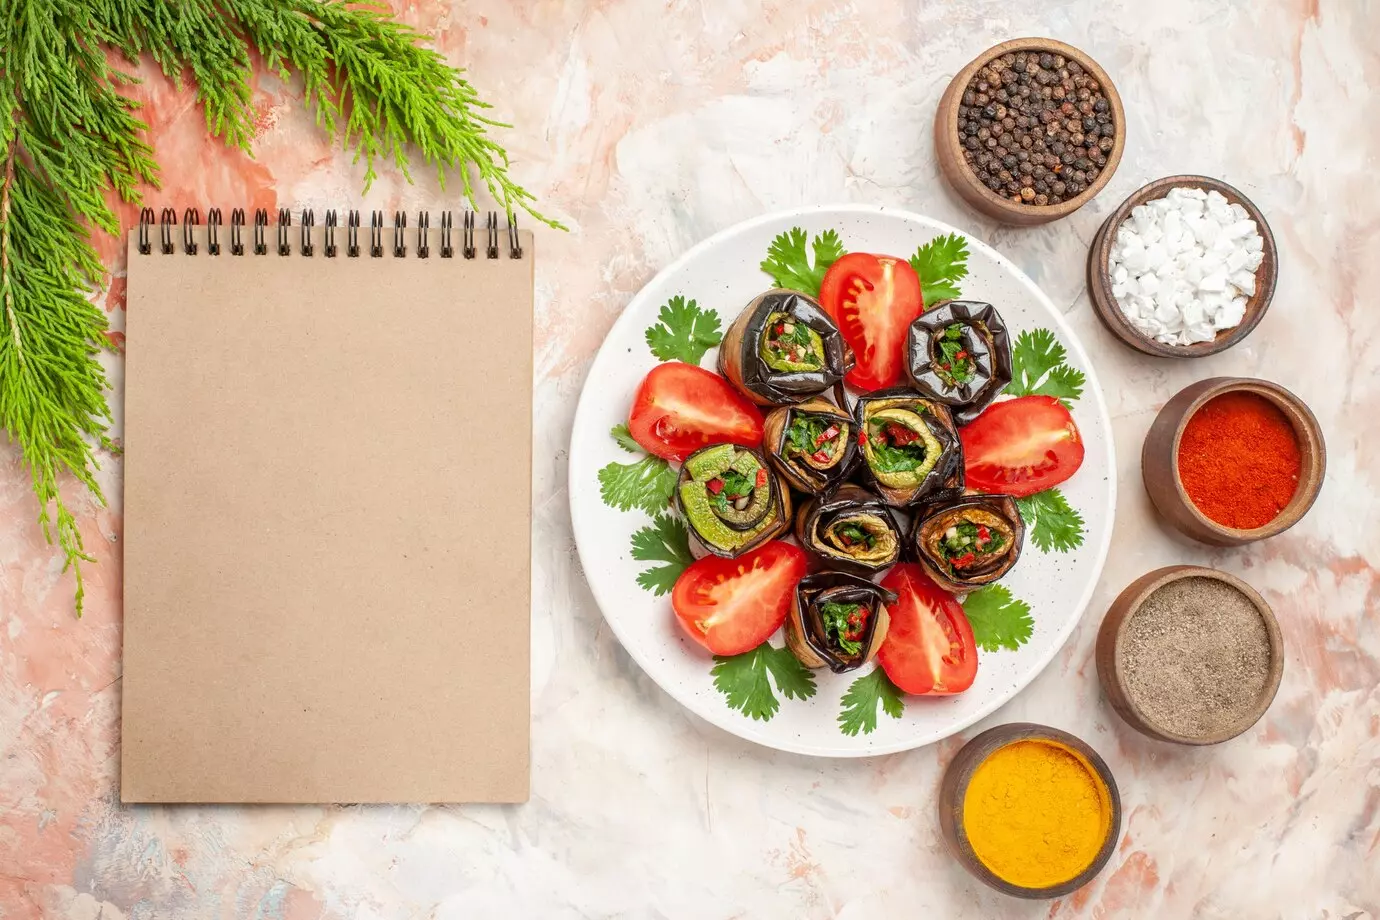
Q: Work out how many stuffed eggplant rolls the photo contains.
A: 8